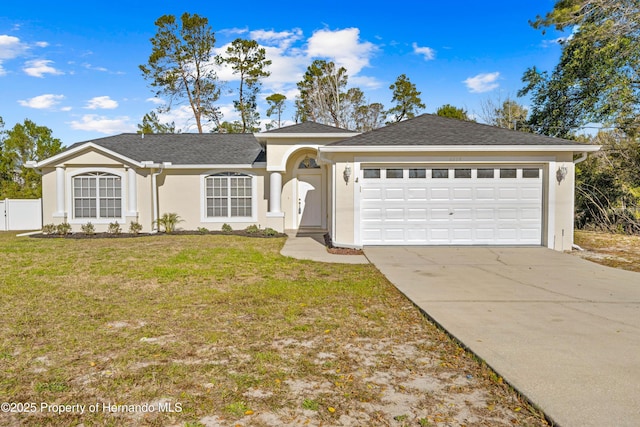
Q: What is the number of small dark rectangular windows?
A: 8